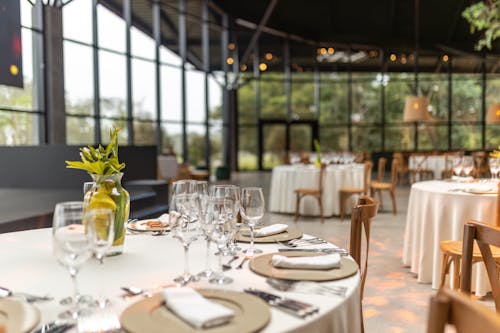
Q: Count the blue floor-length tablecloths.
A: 0